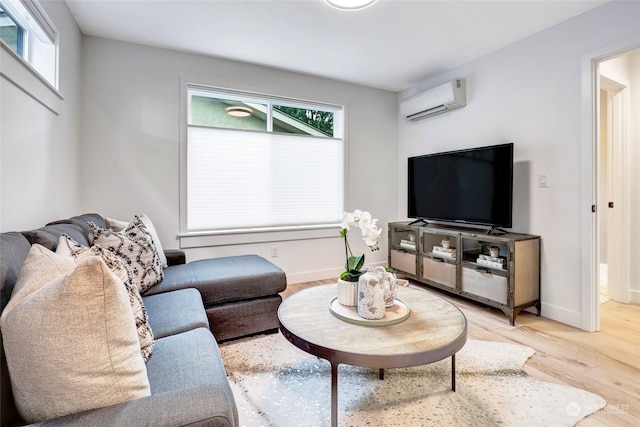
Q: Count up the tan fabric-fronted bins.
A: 3